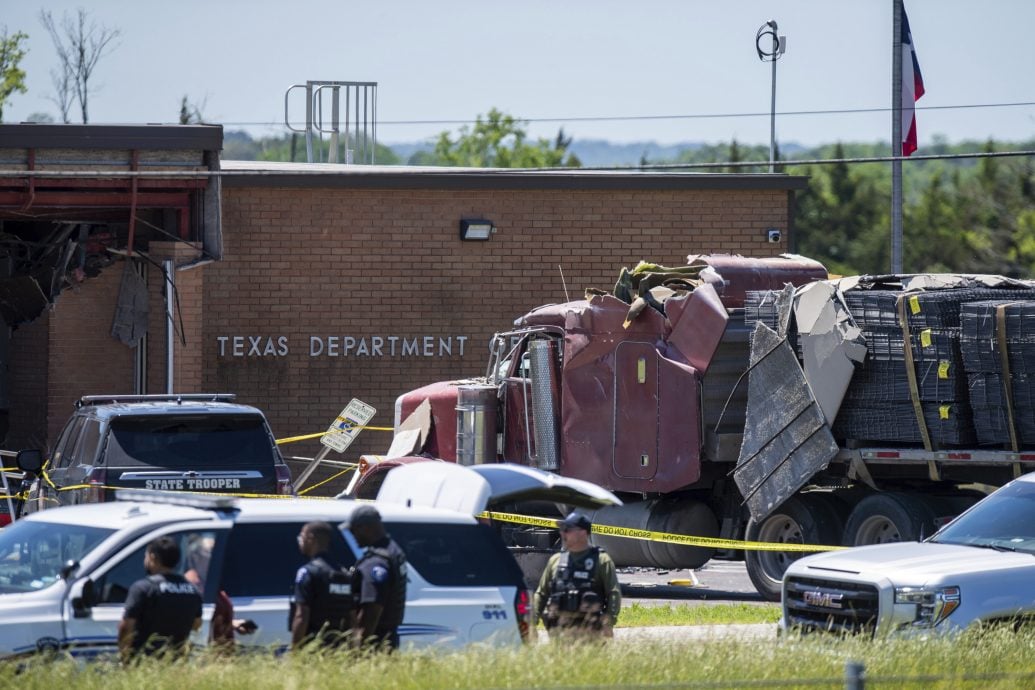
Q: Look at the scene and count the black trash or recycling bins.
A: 0